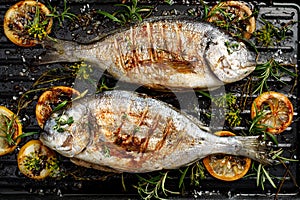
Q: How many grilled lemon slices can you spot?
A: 7